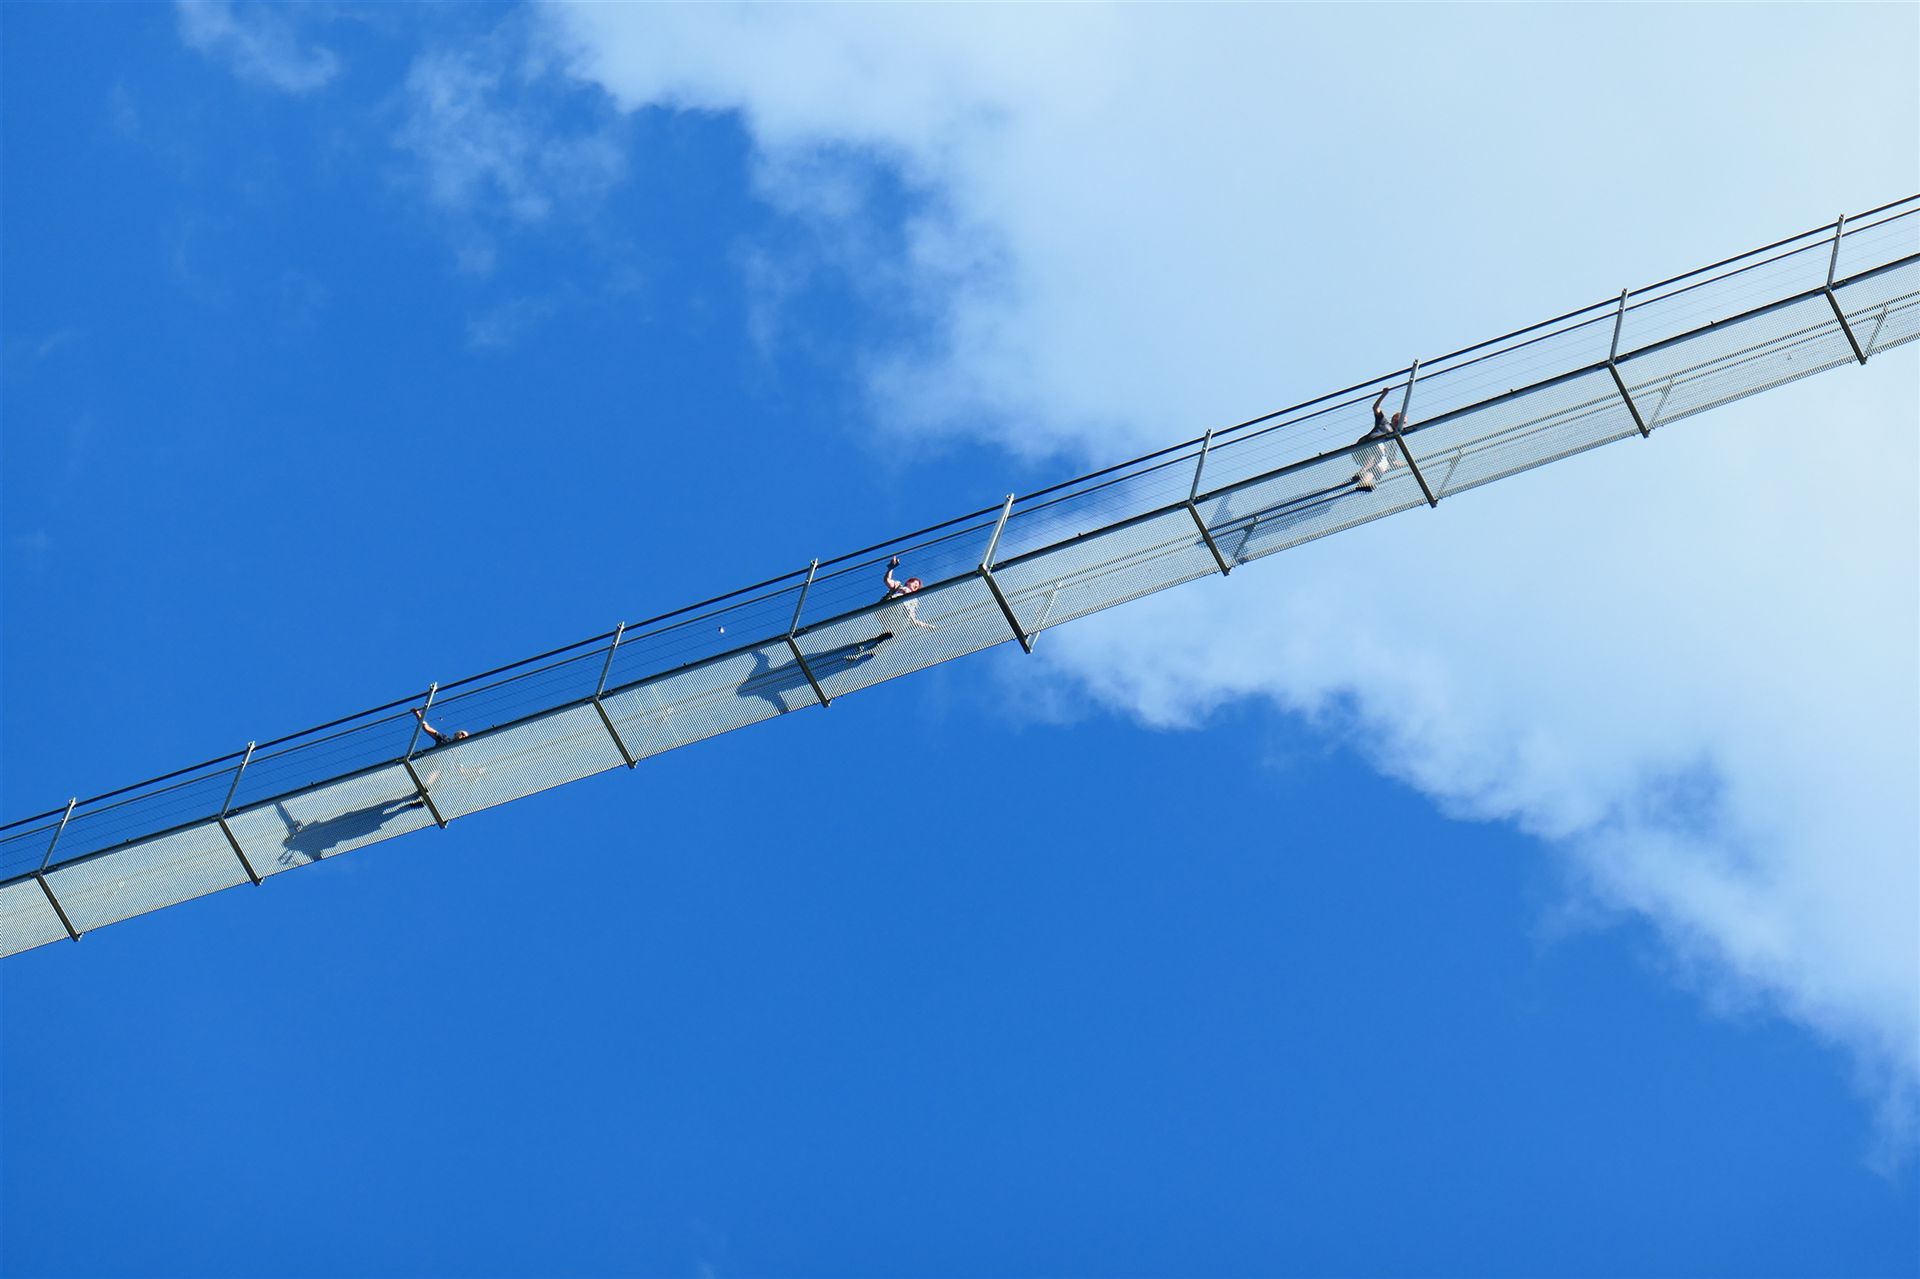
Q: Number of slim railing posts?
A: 10